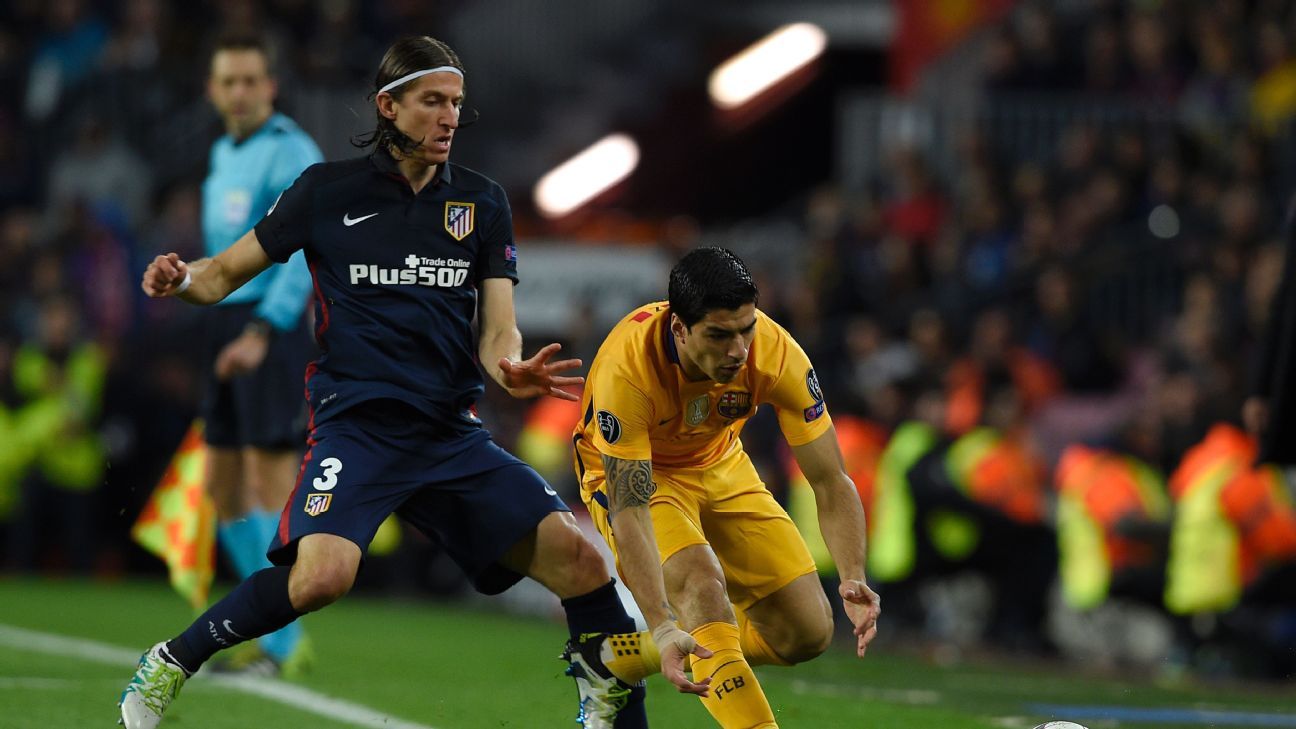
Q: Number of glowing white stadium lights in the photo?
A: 2